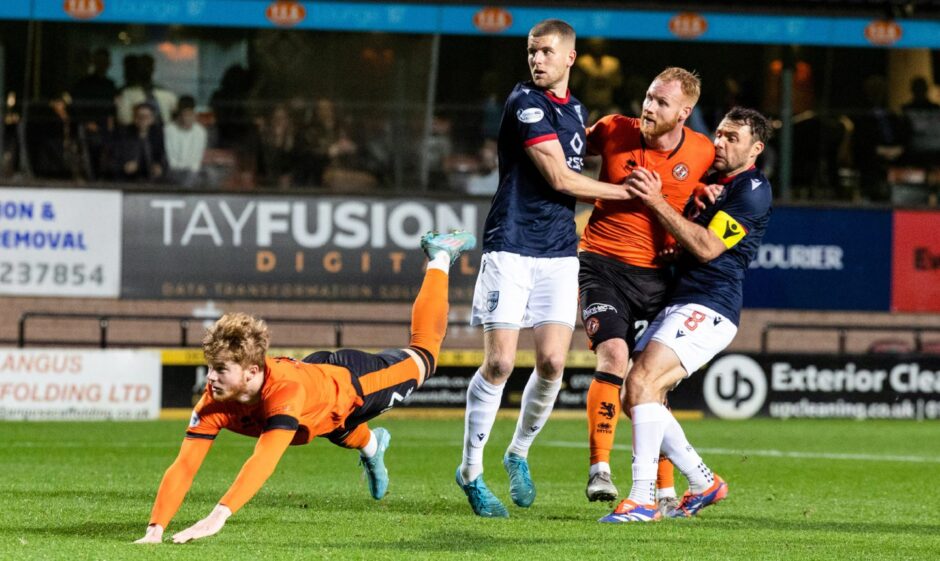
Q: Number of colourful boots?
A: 6